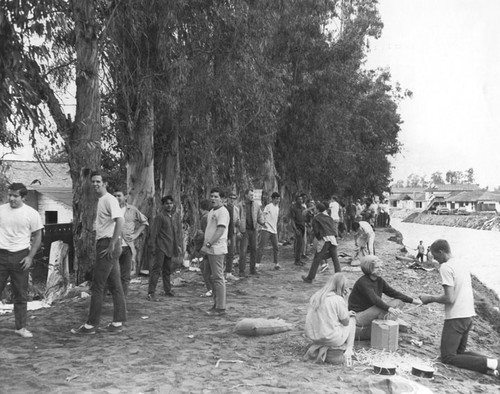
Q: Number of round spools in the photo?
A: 2